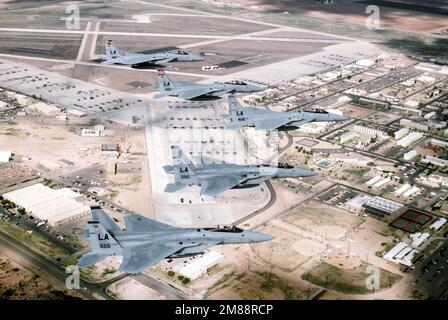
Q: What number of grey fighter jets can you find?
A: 5